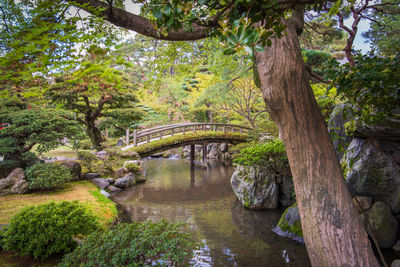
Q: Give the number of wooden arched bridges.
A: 1